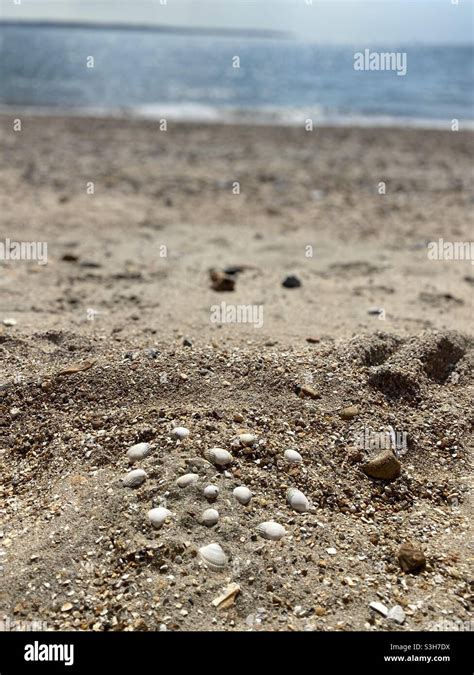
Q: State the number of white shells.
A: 14